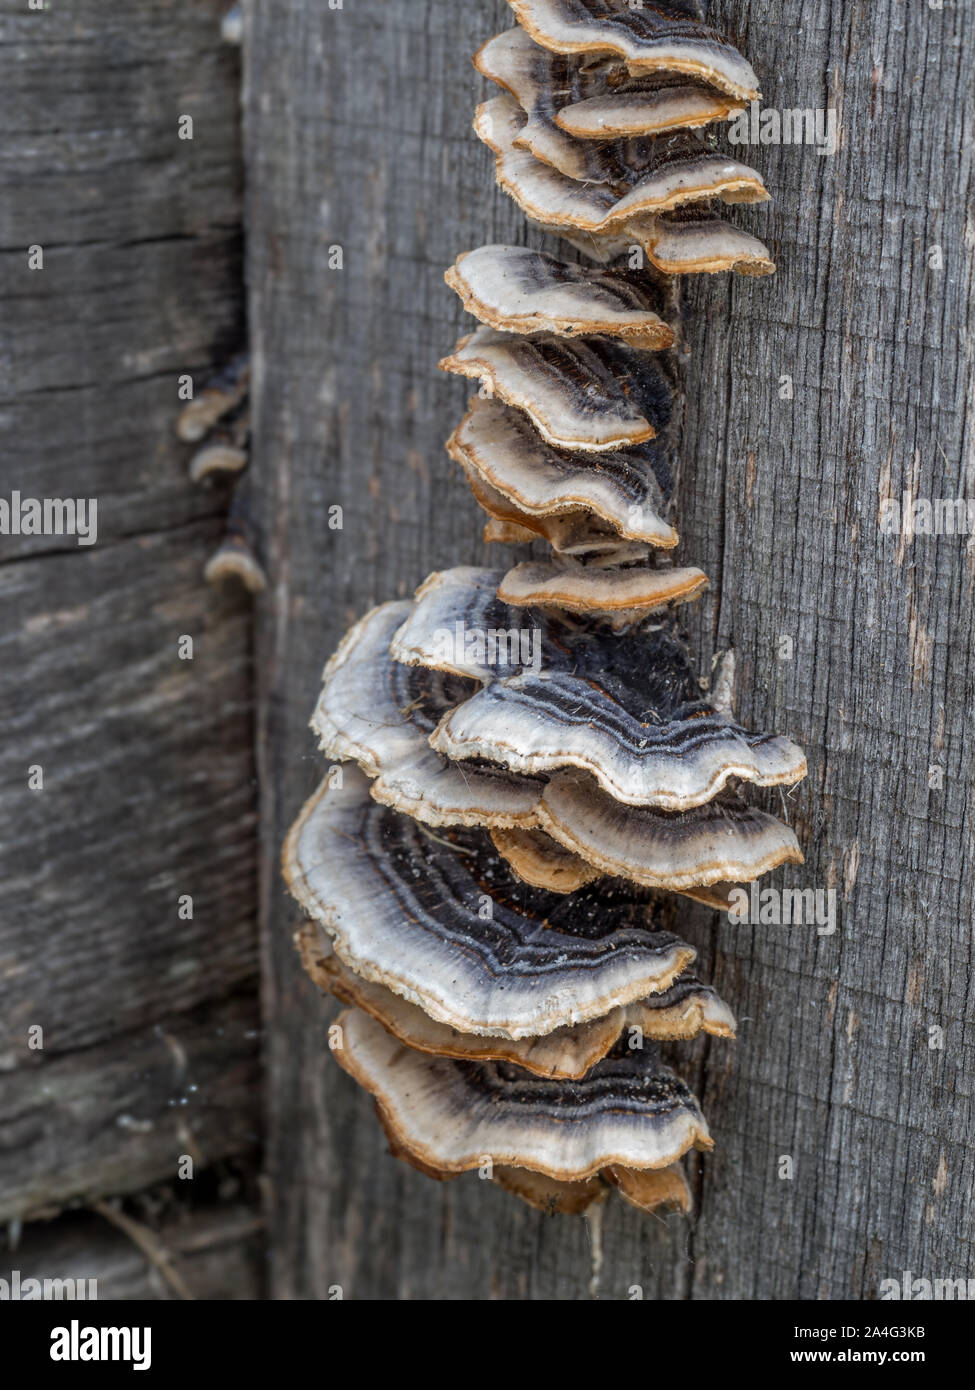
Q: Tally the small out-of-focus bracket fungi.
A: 3